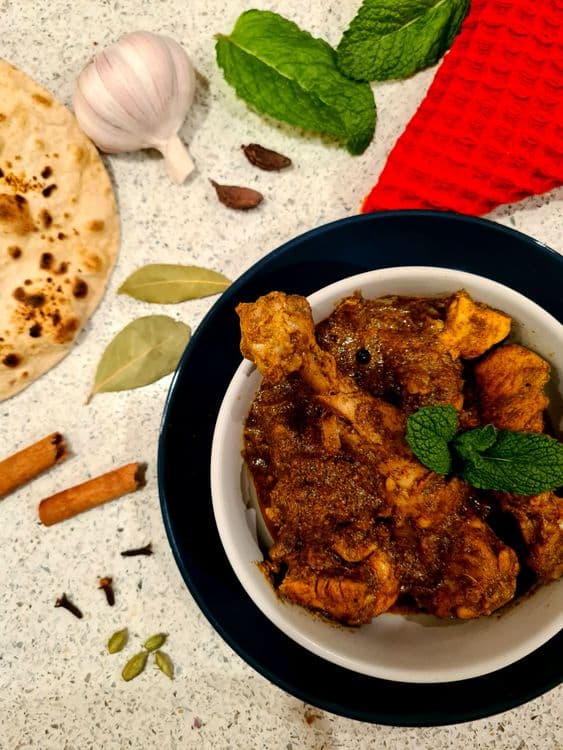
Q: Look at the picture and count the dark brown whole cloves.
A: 3